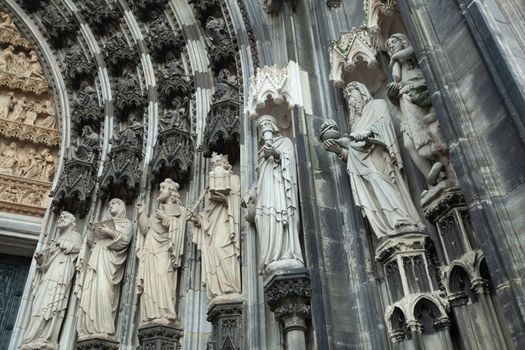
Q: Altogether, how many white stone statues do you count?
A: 7